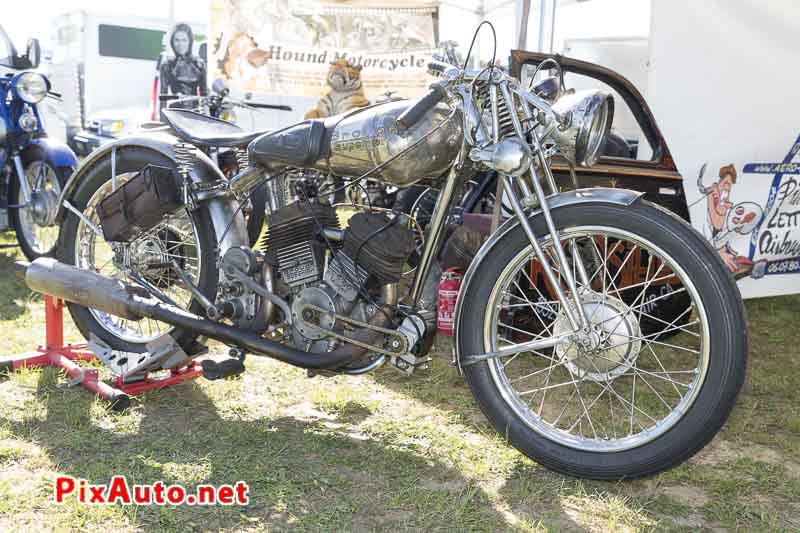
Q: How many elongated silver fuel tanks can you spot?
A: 1